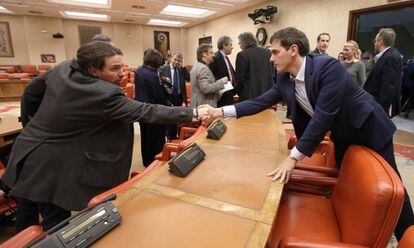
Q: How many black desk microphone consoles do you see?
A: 3